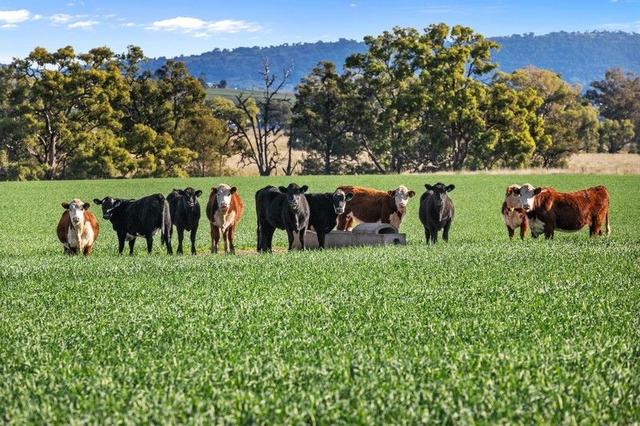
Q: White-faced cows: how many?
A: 5